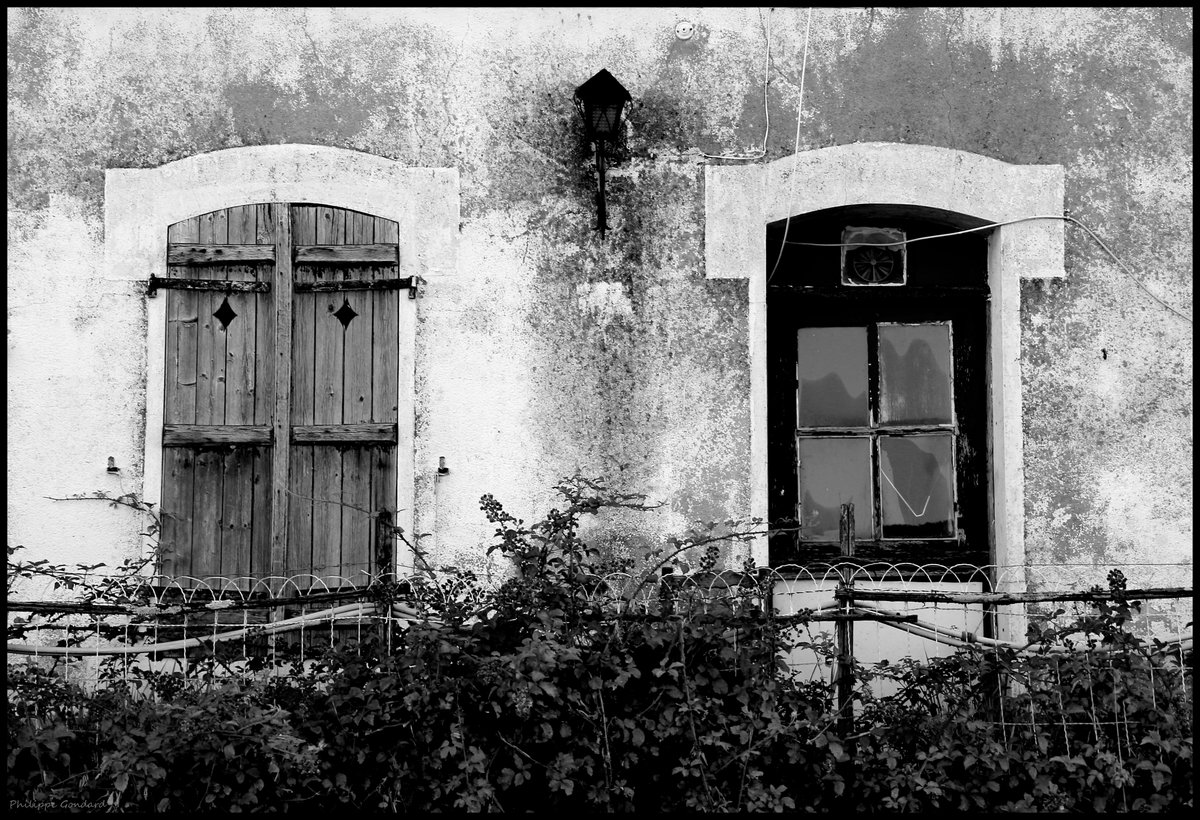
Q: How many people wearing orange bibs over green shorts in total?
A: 0